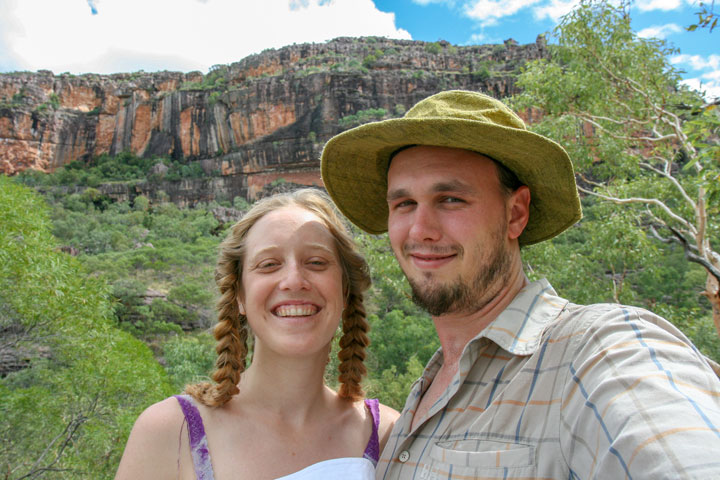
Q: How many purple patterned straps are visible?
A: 2